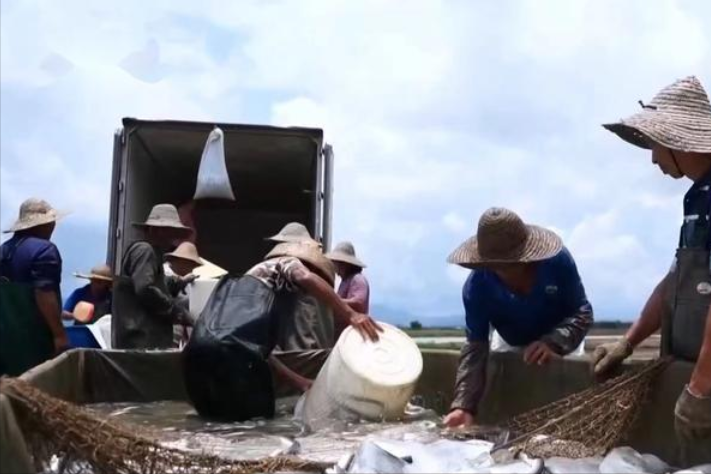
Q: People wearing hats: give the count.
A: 9